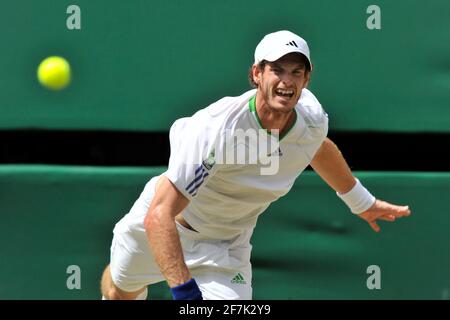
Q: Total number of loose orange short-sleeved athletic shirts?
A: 0